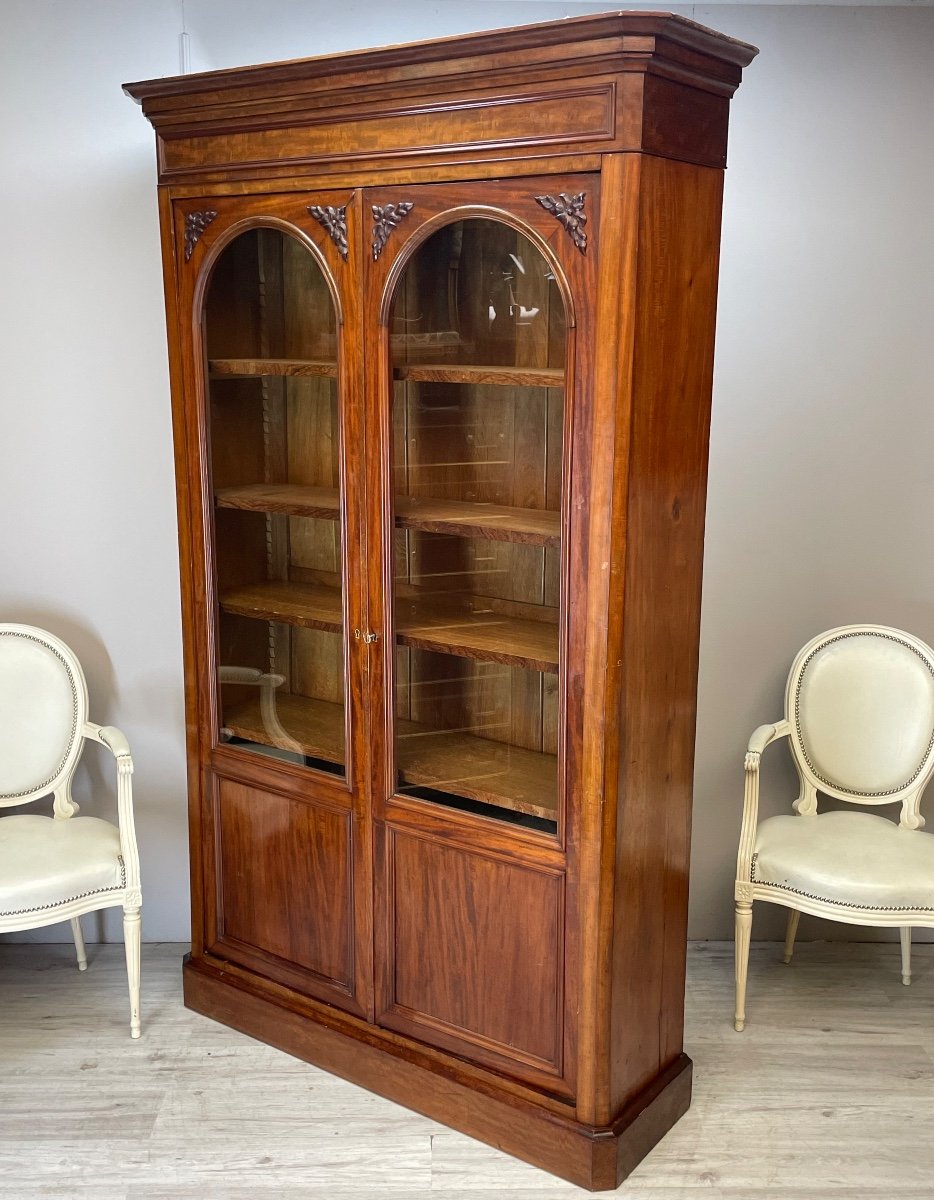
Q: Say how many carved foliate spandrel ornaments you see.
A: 4